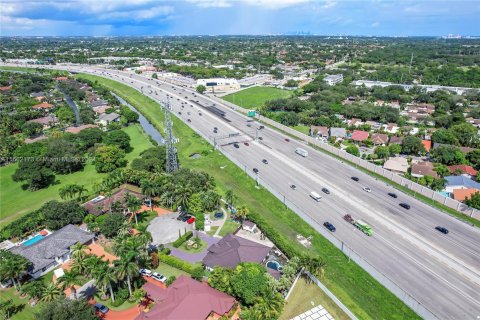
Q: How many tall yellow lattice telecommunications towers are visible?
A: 0